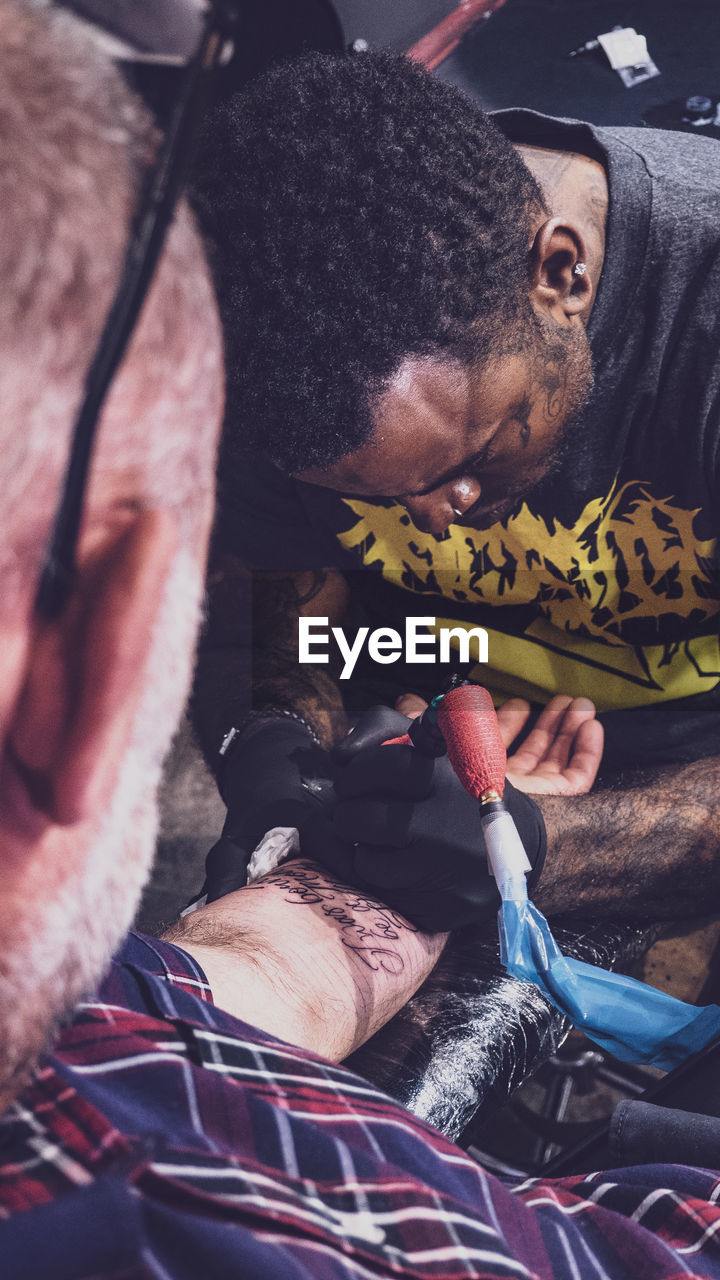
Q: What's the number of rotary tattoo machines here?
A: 1